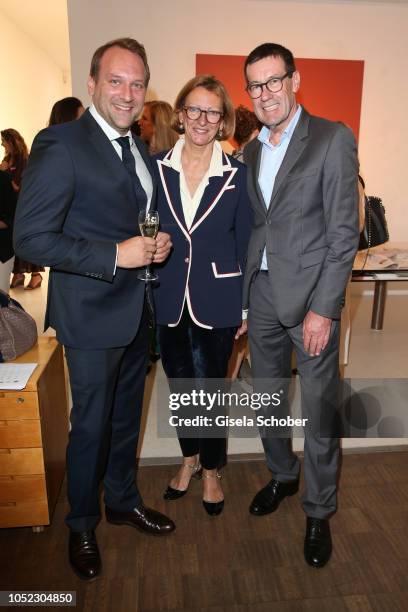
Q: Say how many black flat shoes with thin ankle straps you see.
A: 2